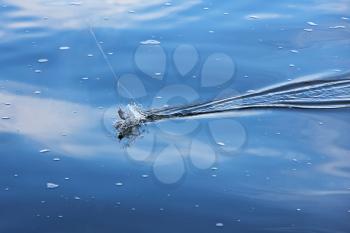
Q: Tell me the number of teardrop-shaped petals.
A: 10